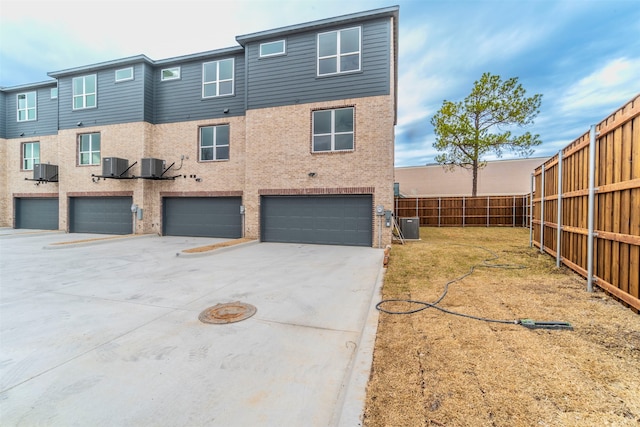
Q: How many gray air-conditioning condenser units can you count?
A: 4